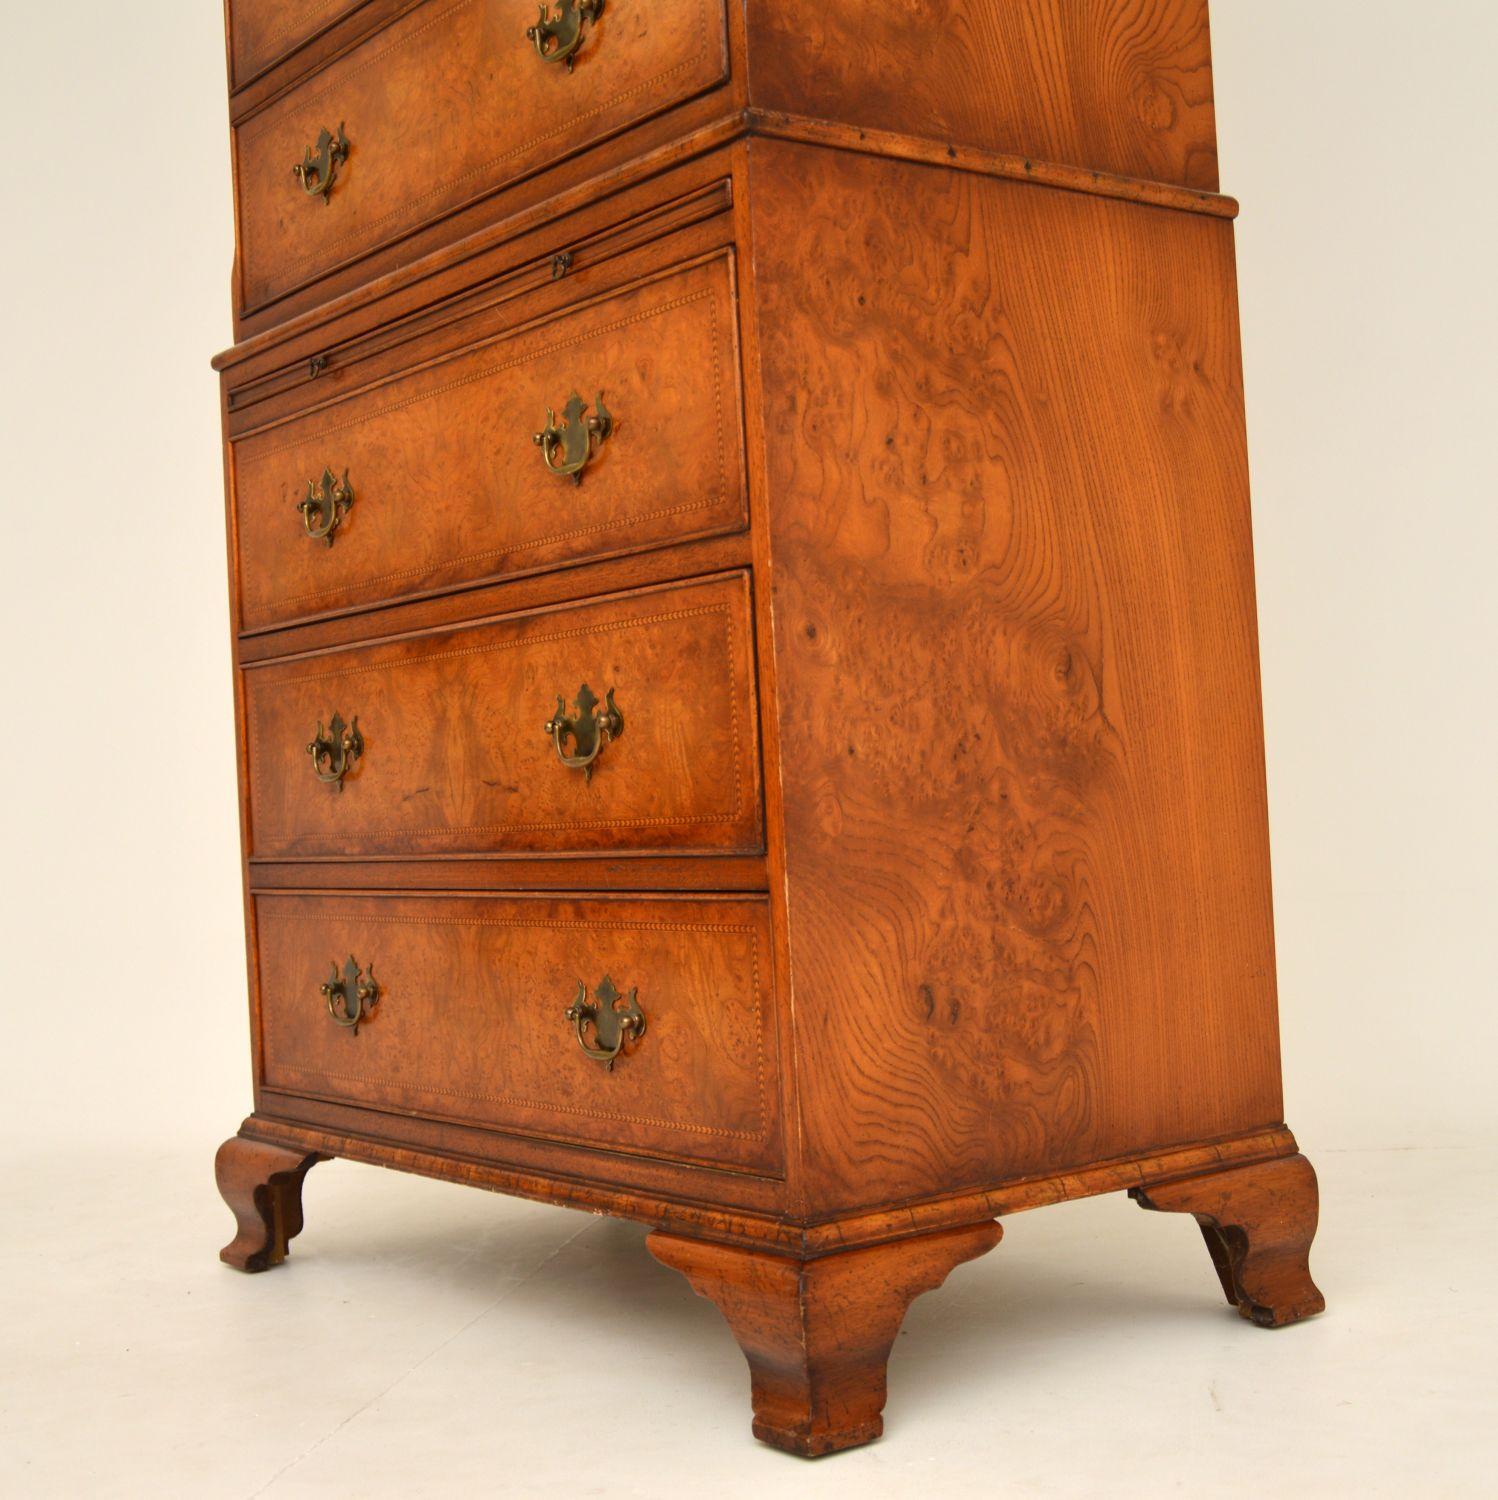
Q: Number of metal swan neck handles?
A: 8